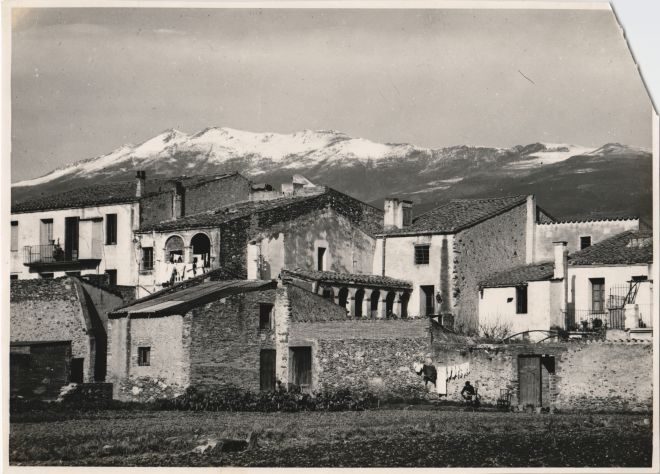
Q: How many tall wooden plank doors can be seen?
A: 3